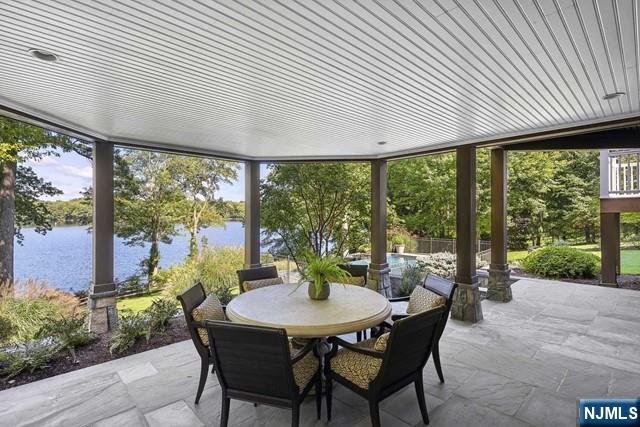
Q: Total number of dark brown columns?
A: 6